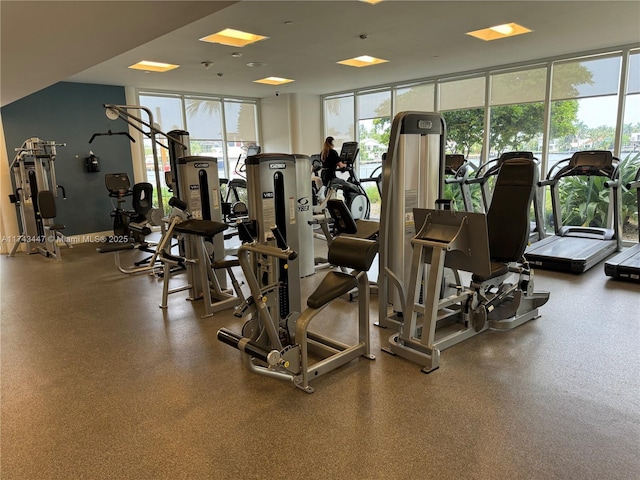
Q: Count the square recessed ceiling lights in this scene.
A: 6